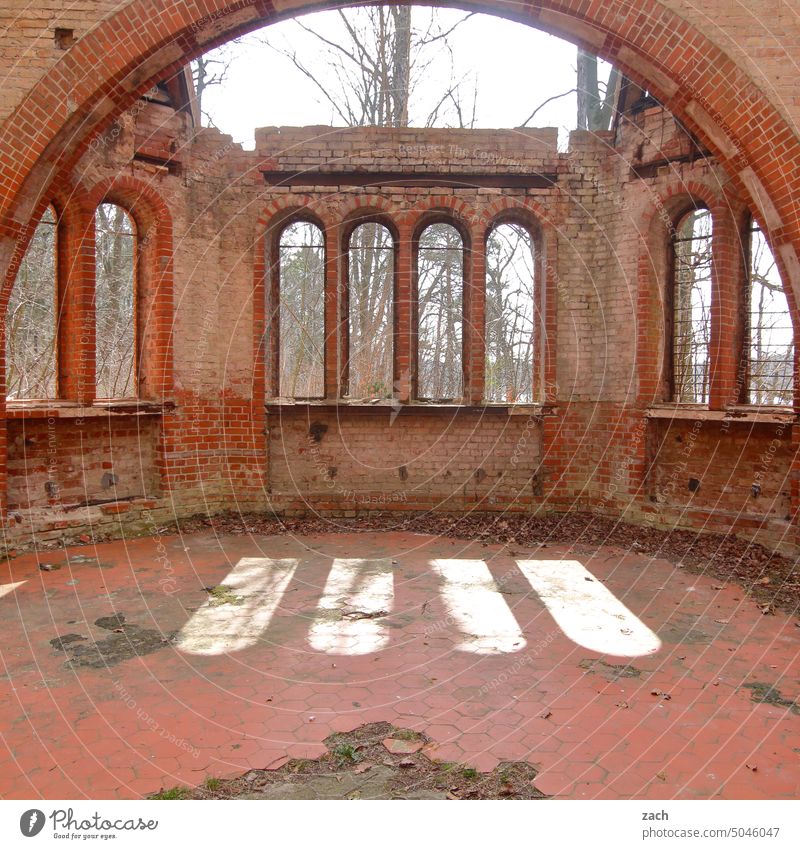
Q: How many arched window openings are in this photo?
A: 8